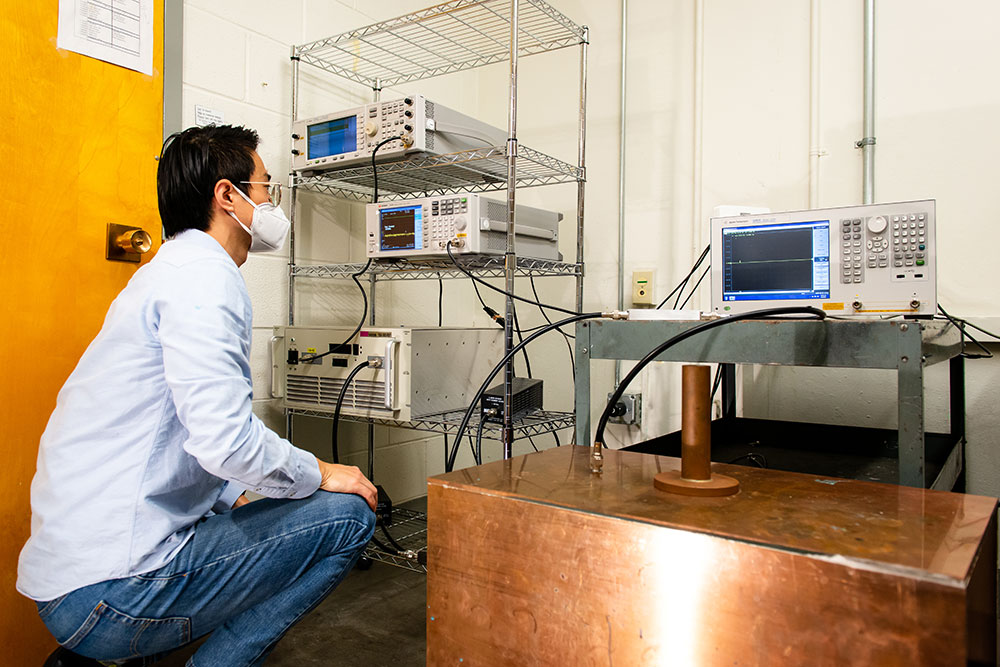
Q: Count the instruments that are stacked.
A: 3